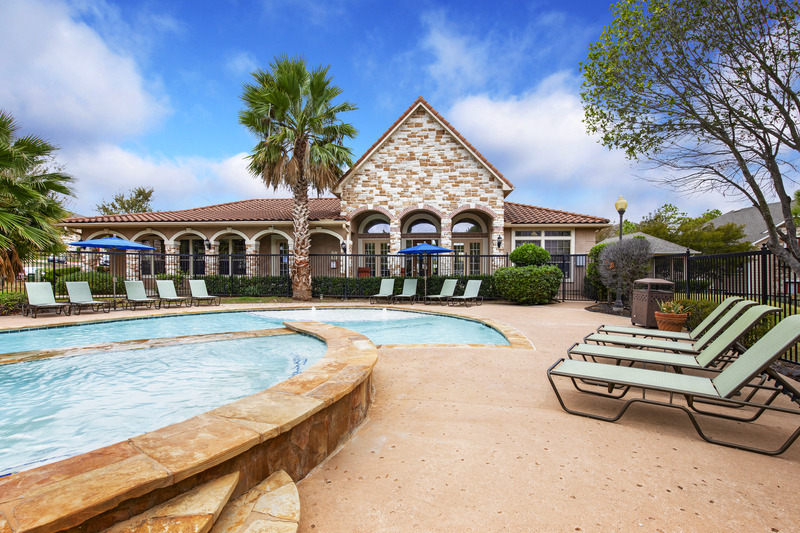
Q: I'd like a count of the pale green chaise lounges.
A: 13